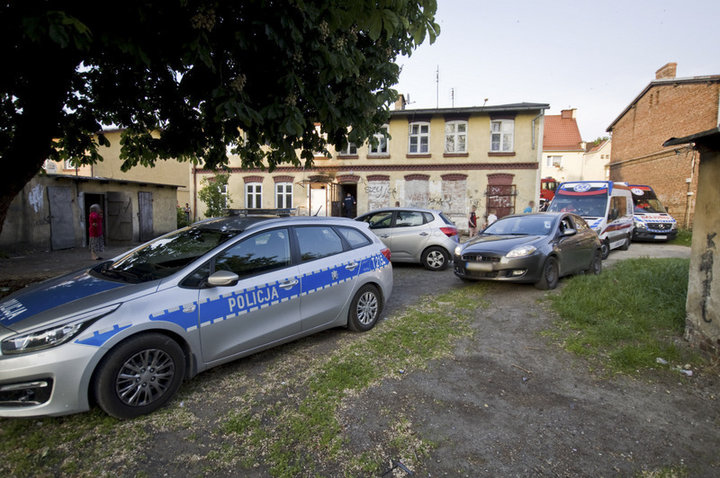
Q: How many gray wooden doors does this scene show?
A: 3